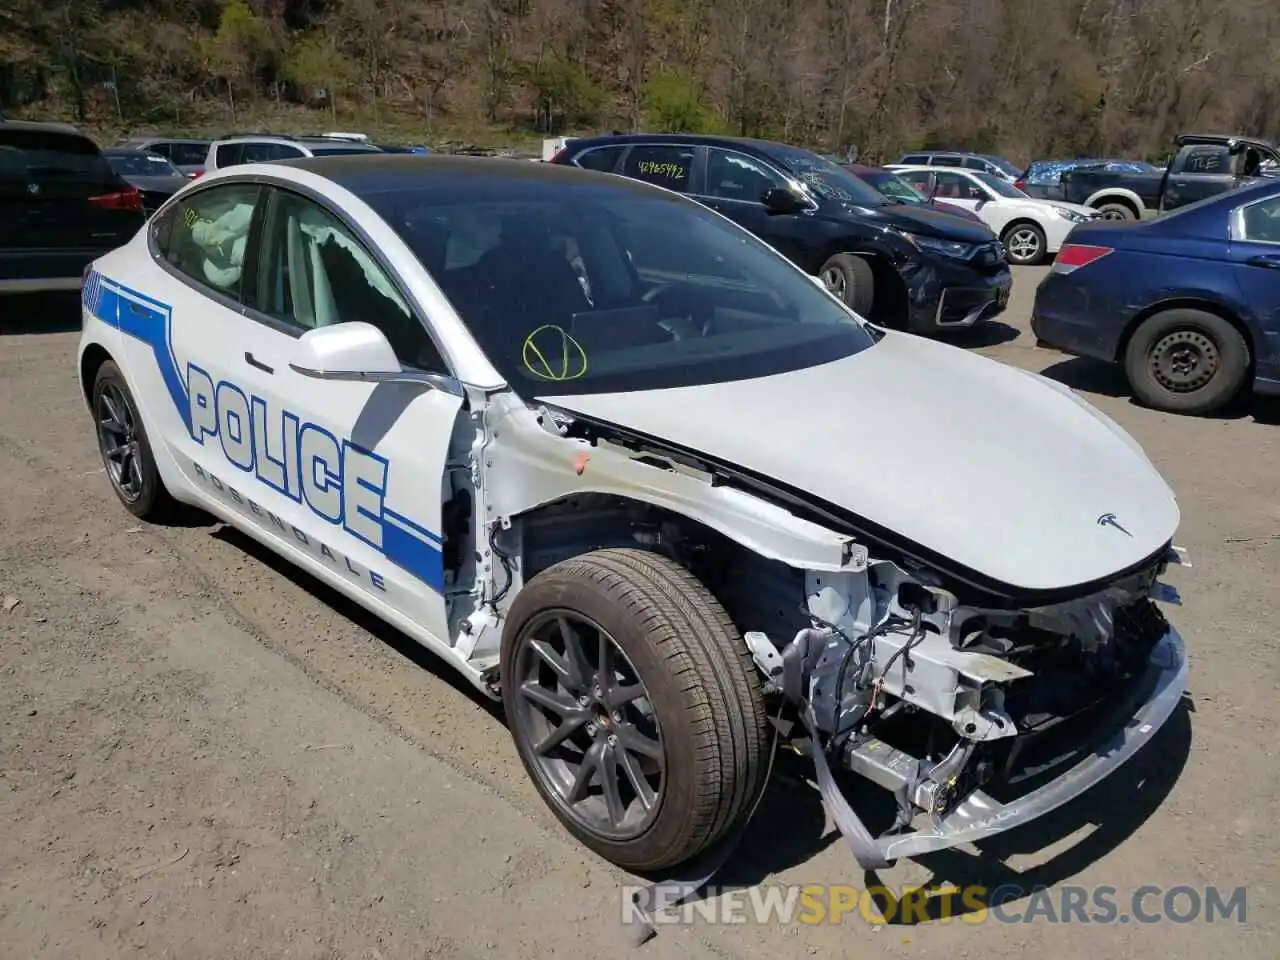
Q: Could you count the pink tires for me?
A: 0